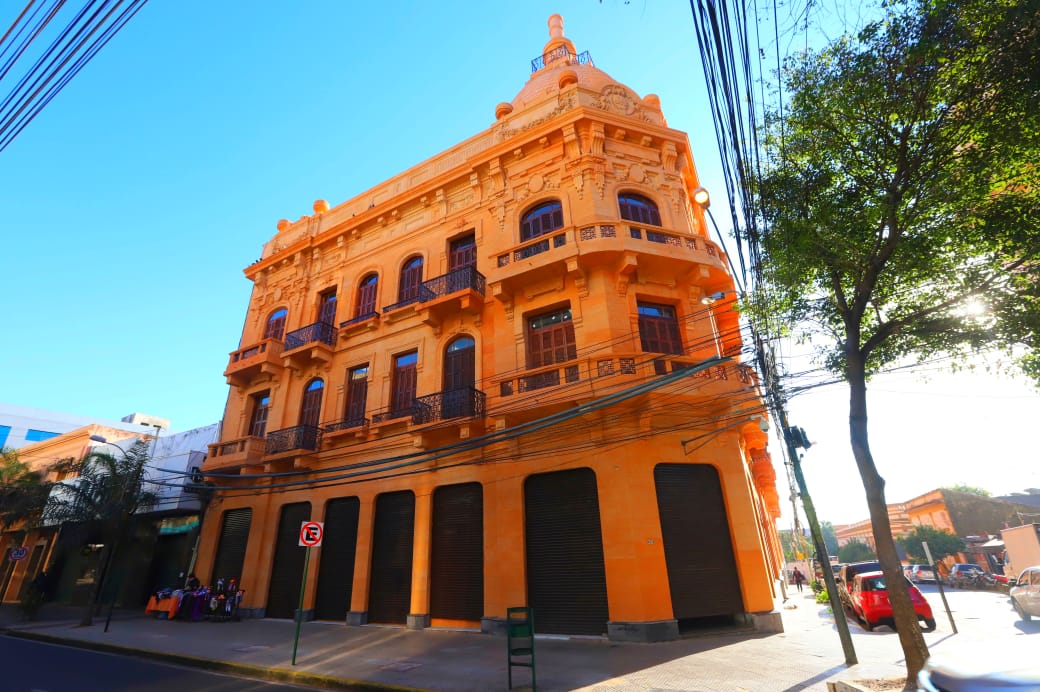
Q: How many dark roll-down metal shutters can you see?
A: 7